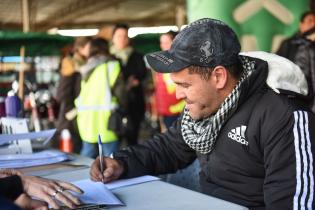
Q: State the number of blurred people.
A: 5